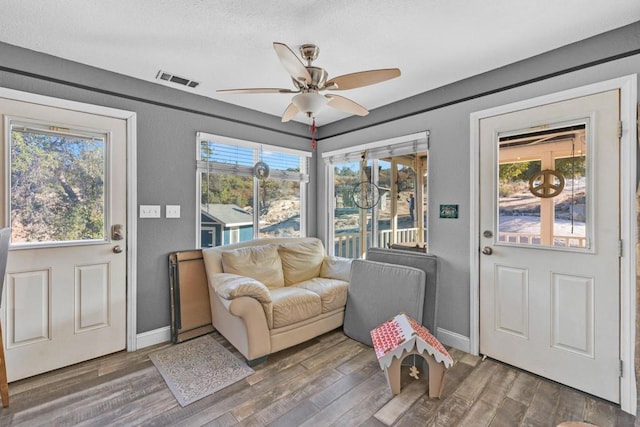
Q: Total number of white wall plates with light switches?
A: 2